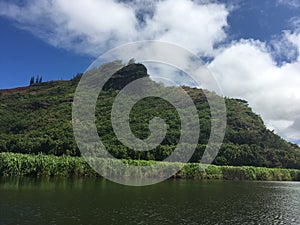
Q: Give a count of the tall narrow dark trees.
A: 3